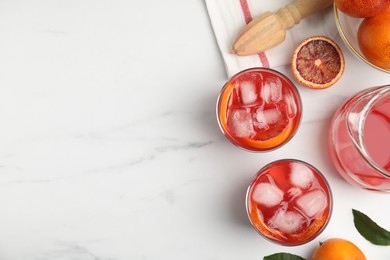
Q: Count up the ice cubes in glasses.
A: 8